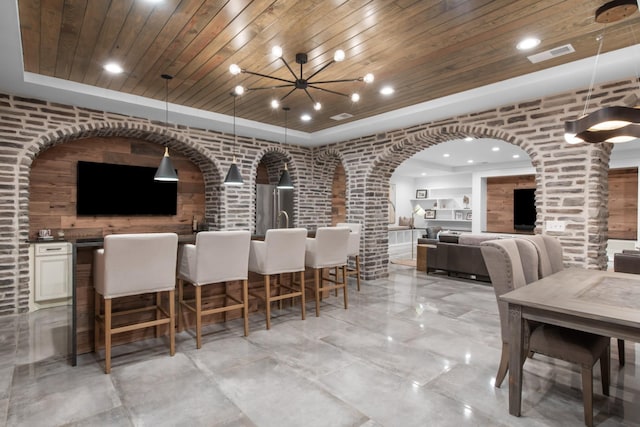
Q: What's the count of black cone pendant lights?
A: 3